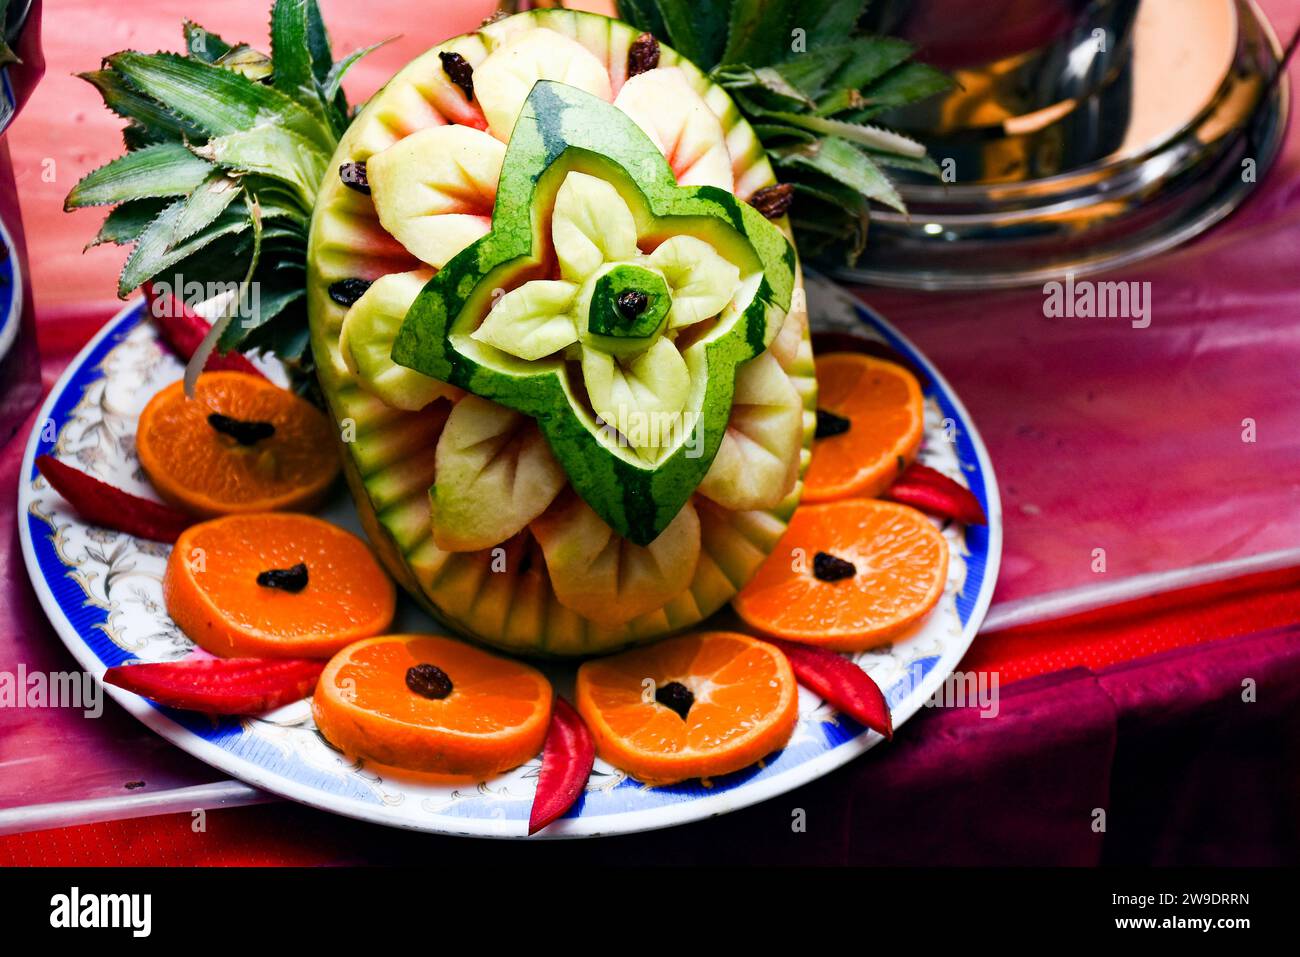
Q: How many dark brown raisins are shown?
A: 12